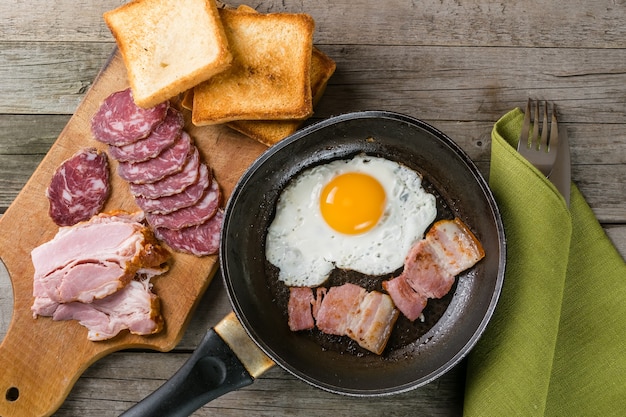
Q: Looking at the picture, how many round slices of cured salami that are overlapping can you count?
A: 7